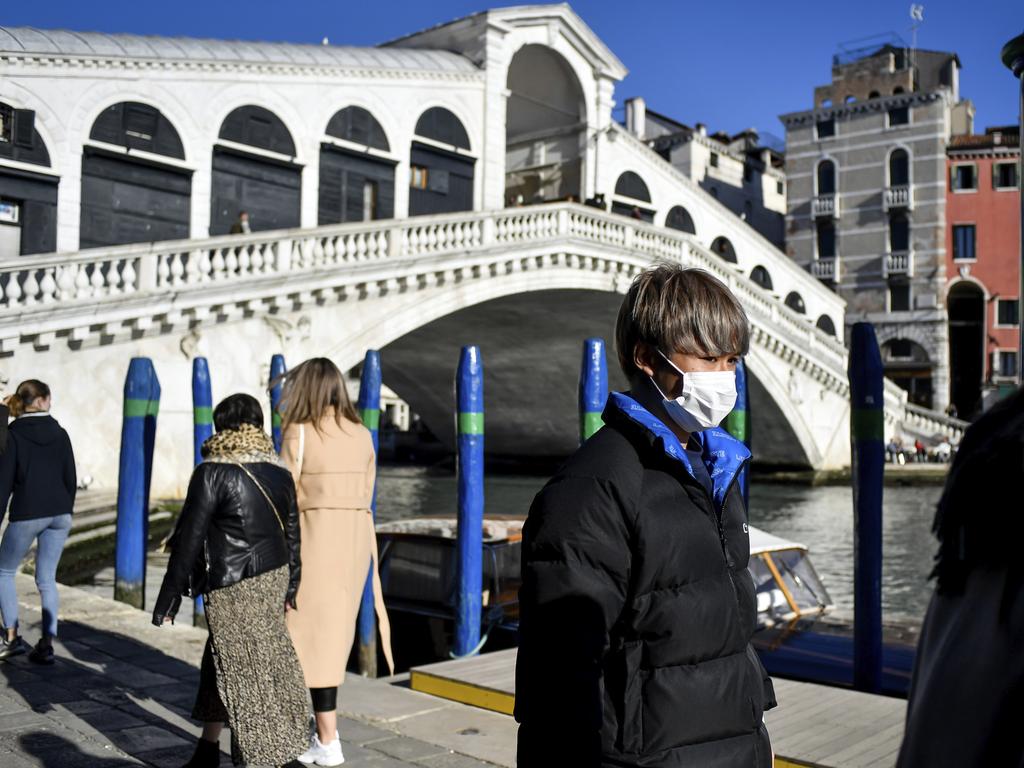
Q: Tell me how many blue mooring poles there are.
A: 8